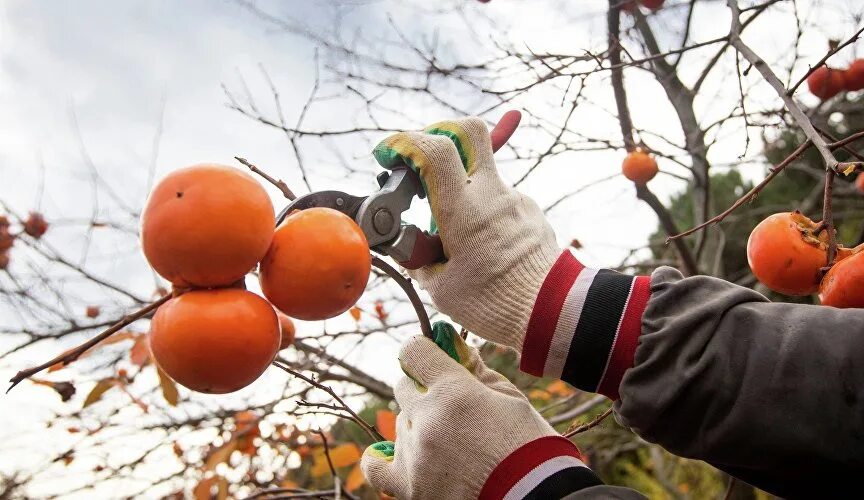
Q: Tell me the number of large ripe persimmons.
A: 5